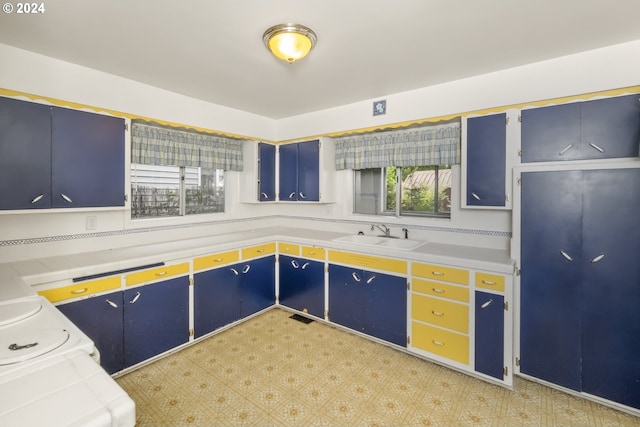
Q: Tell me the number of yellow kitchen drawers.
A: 11